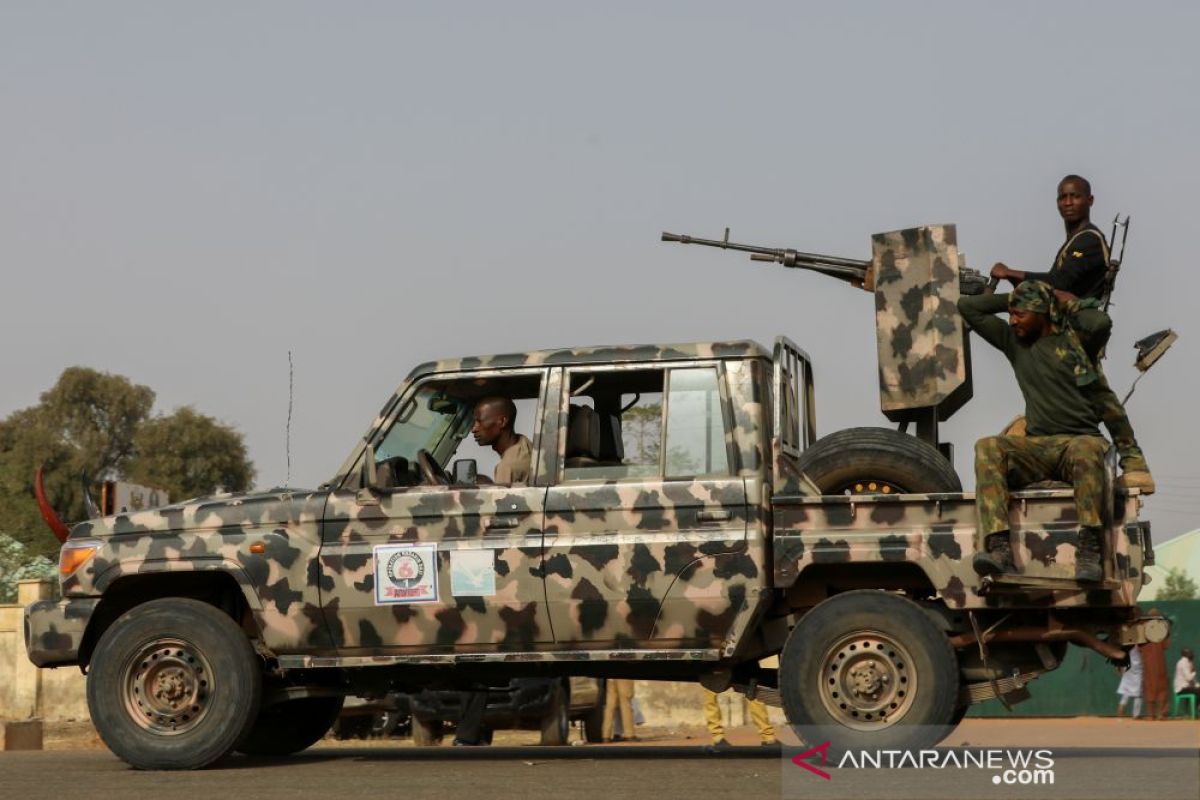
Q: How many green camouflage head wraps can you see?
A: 1